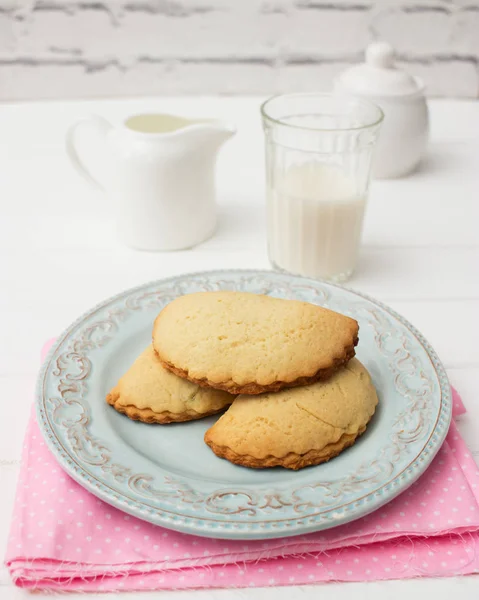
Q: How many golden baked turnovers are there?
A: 3